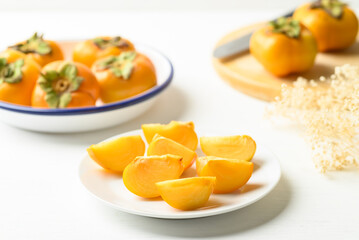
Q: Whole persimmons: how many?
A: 7